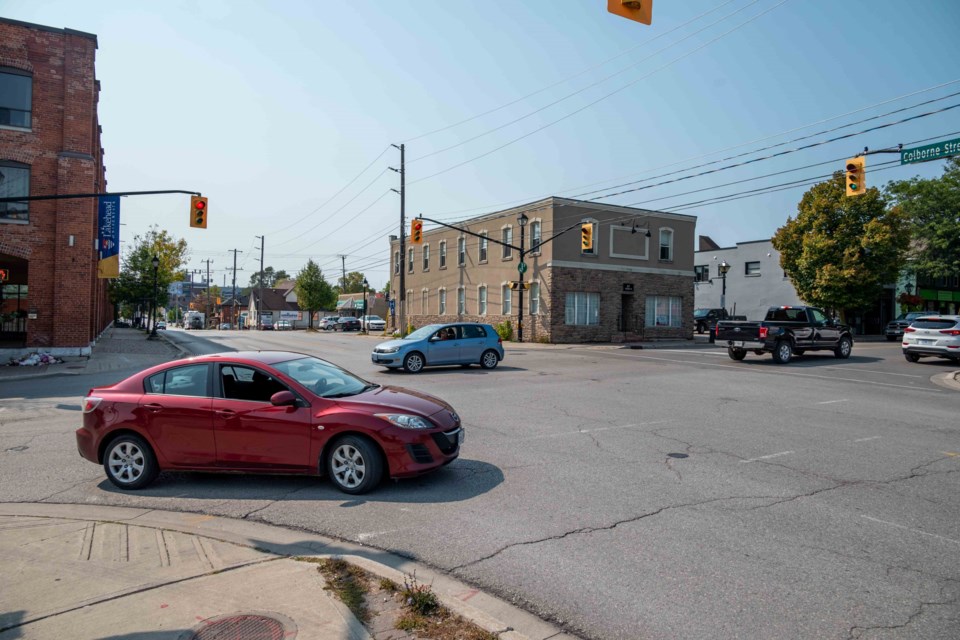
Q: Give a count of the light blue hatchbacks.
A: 1